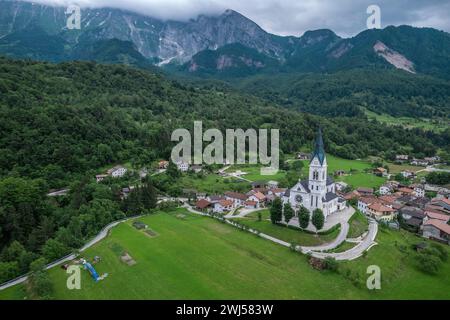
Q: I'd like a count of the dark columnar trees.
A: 4